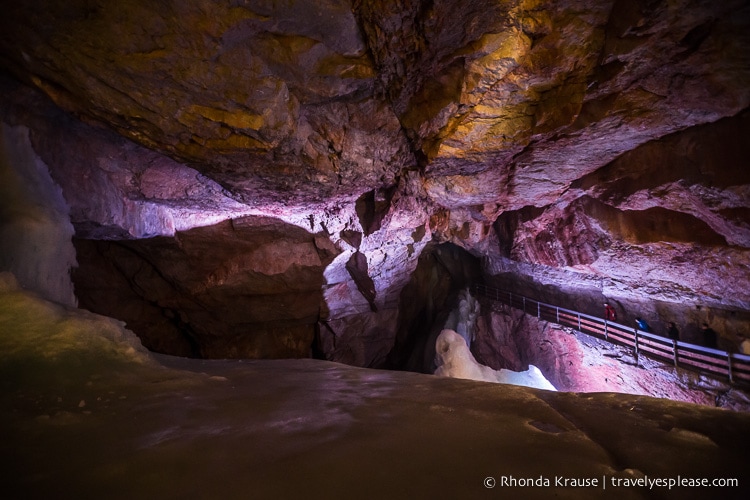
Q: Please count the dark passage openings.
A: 1